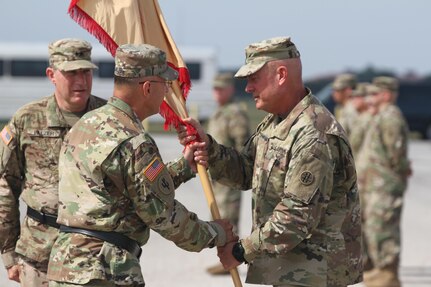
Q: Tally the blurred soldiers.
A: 5